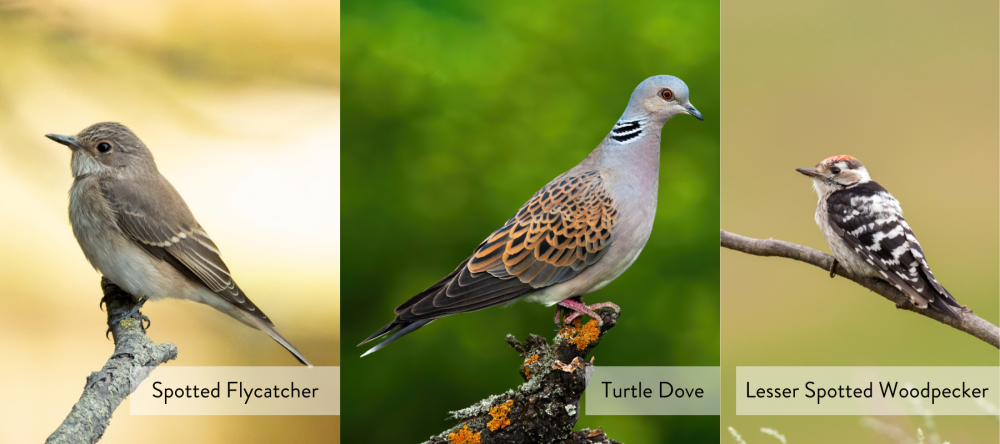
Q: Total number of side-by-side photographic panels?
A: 3